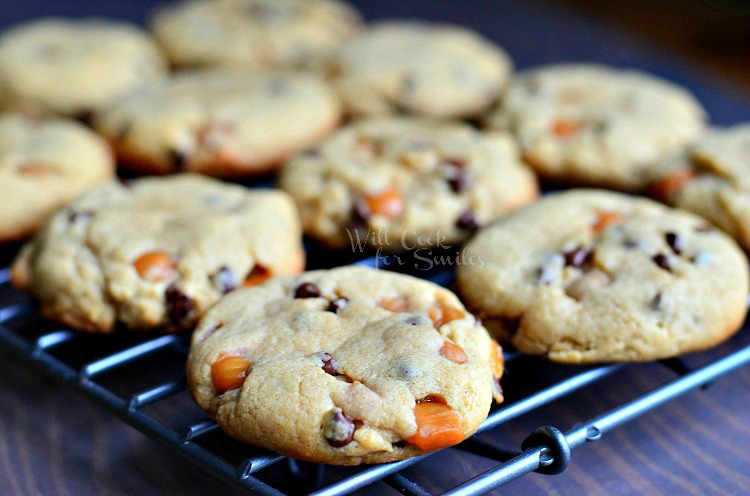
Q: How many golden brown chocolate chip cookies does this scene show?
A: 11